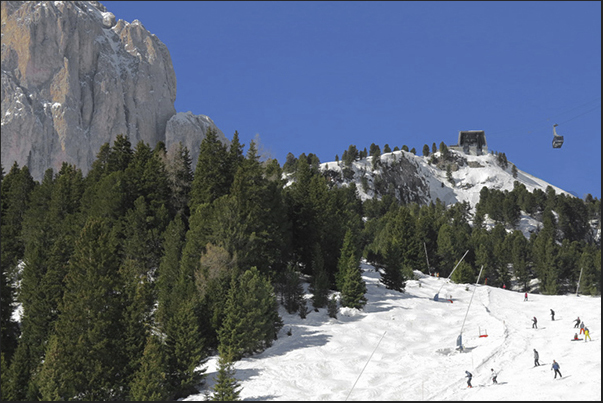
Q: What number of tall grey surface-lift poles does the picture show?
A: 5